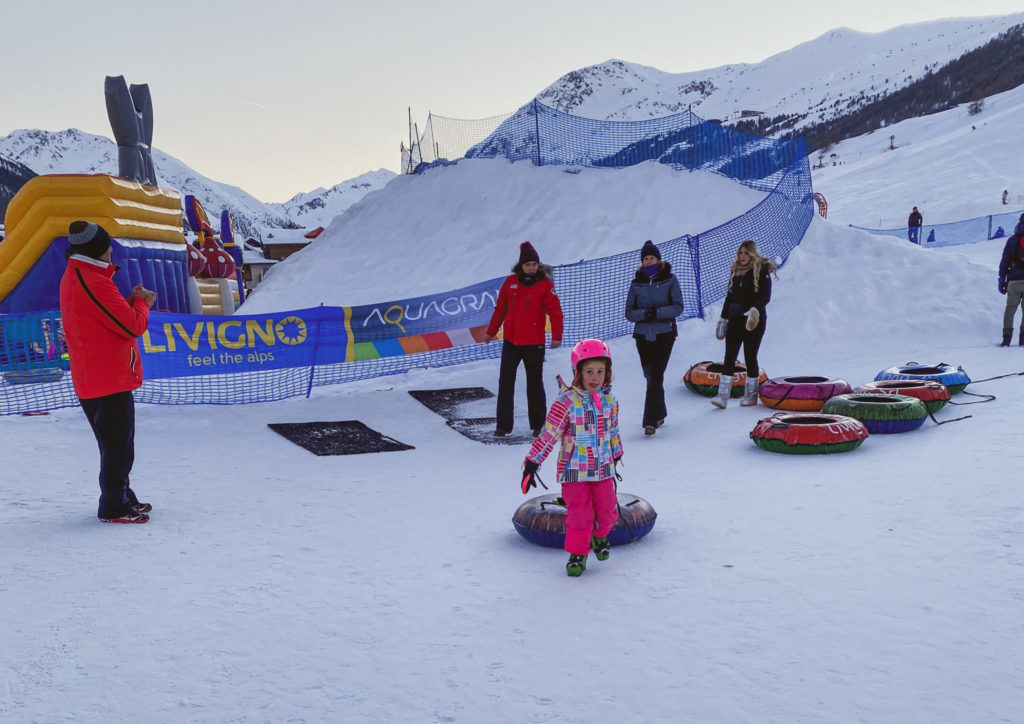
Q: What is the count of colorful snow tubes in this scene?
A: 7